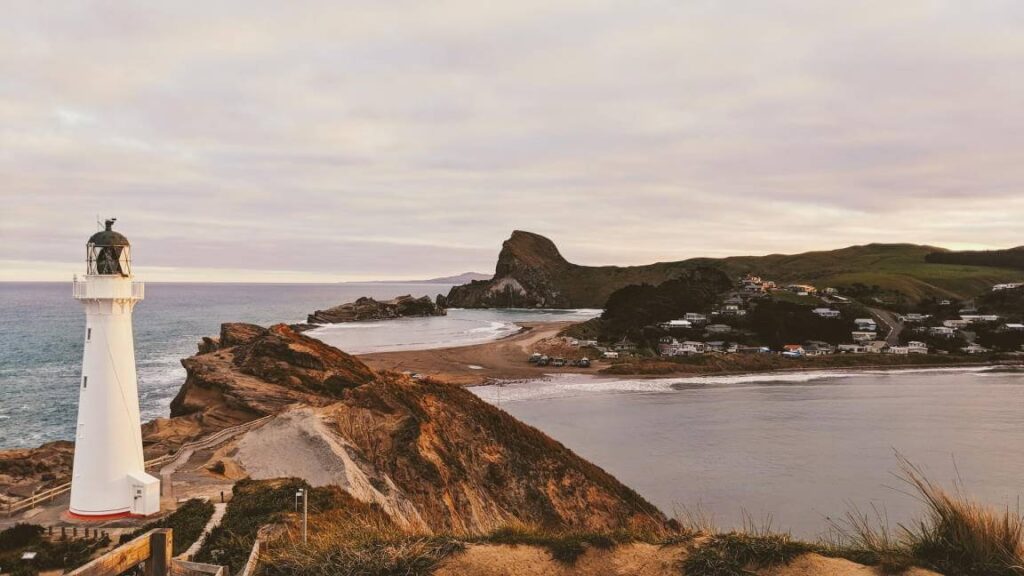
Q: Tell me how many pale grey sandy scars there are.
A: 1